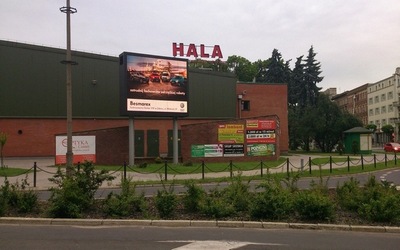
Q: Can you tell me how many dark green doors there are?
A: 3